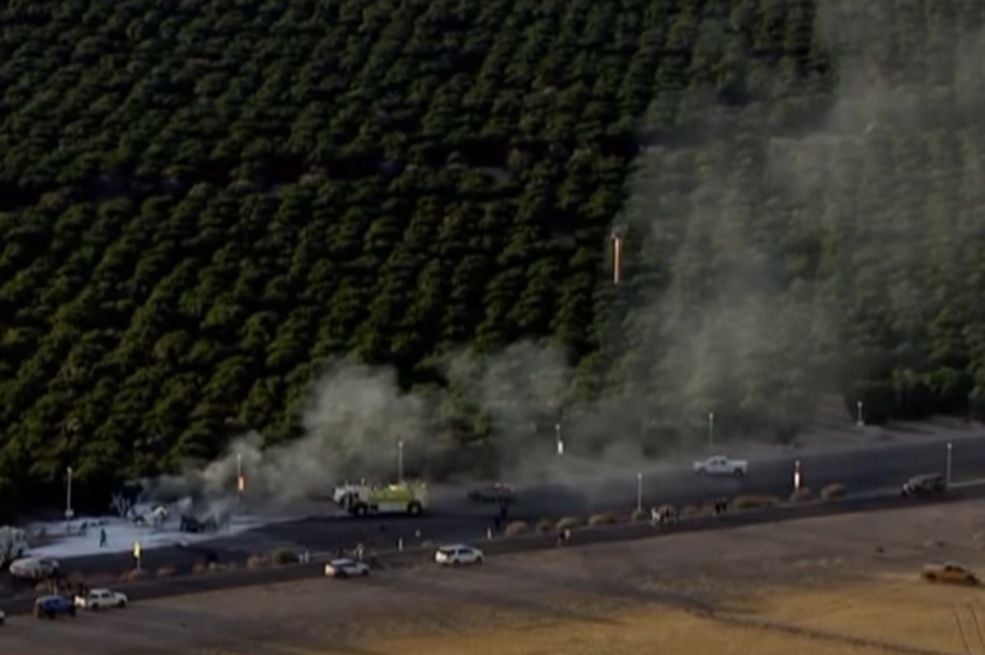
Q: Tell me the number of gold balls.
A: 0